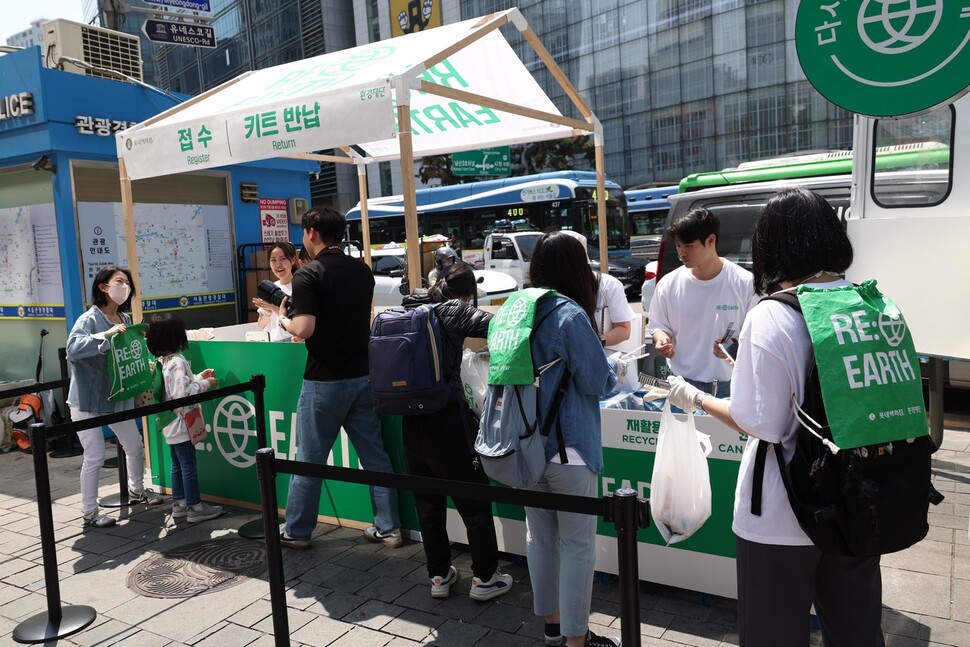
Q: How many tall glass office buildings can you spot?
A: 2